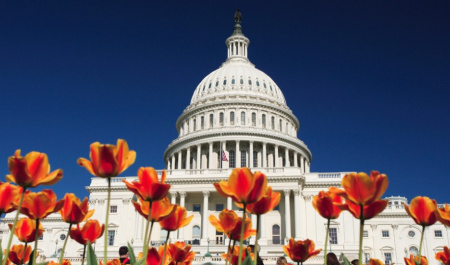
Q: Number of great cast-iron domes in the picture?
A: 1